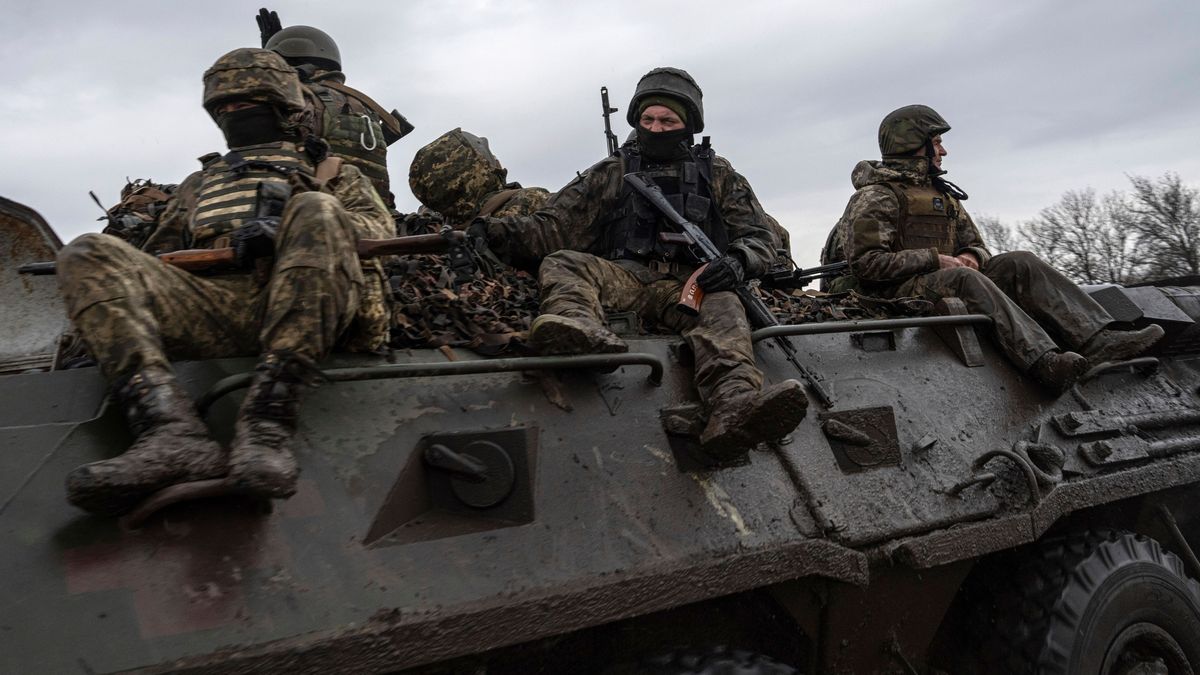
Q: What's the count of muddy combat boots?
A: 6